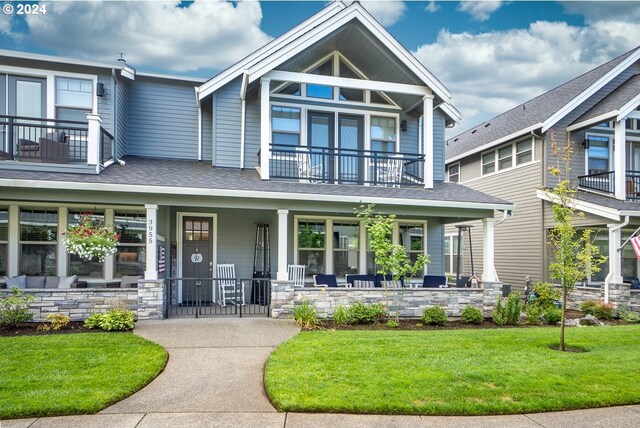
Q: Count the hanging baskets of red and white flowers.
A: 1